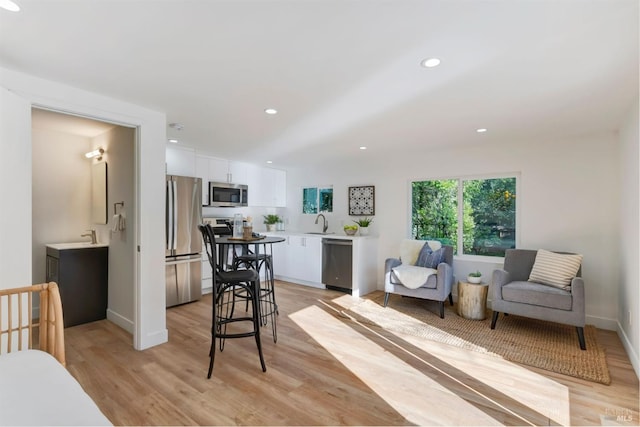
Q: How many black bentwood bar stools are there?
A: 2